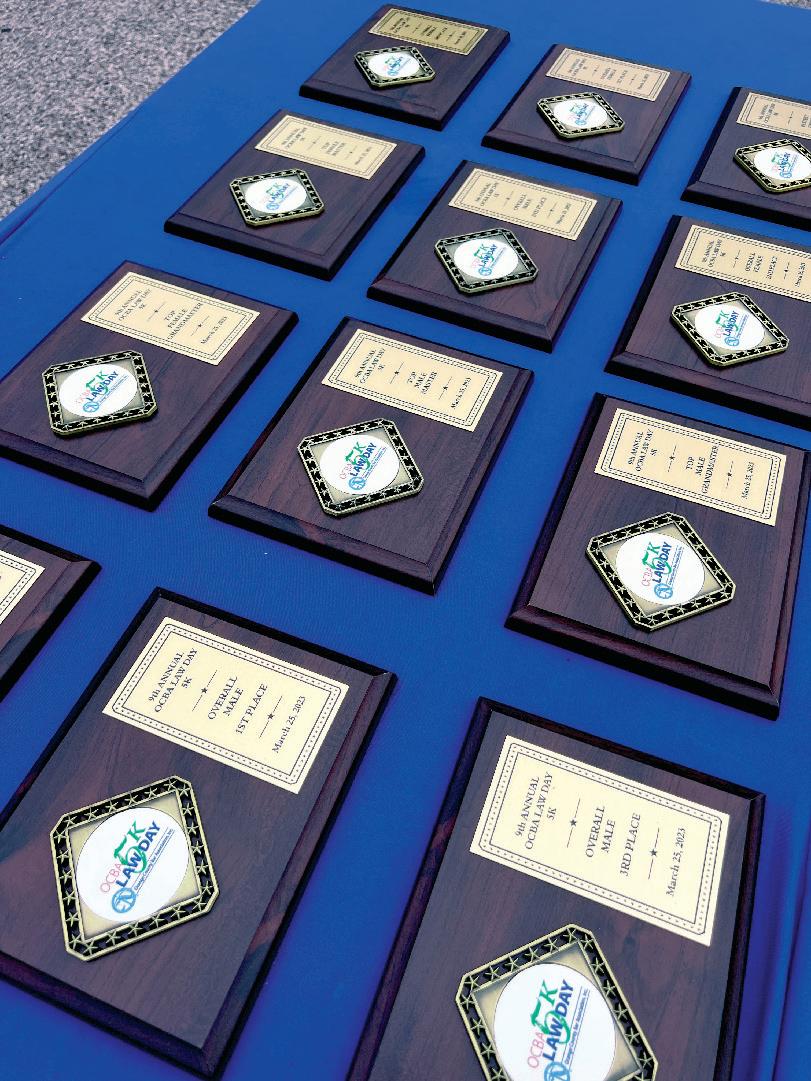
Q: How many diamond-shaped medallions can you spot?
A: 11